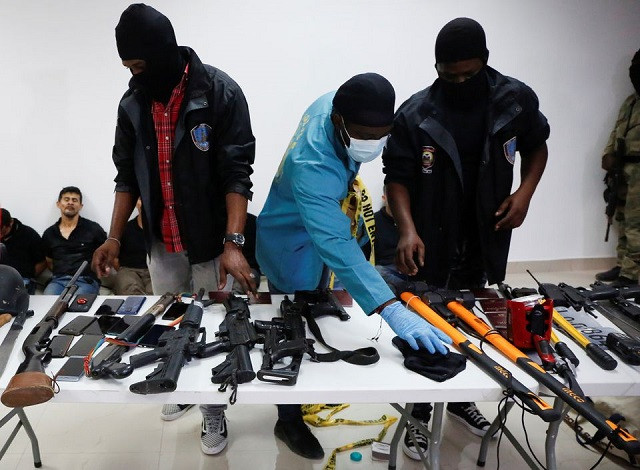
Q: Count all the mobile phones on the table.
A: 11